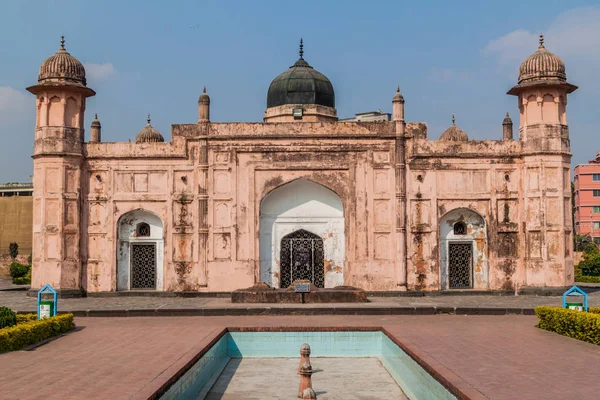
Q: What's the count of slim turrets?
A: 4